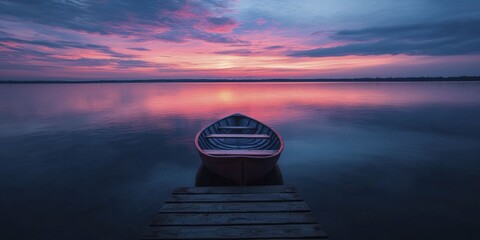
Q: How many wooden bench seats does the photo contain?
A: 3